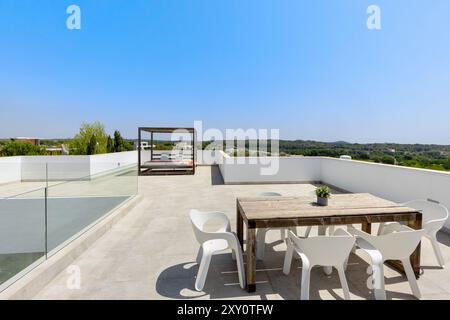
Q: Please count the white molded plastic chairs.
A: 6